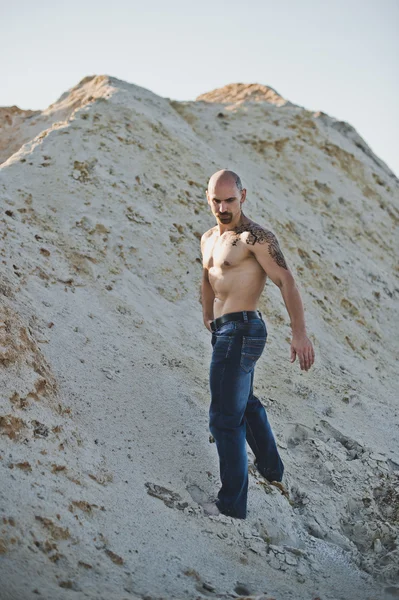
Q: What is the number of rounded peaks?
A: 2